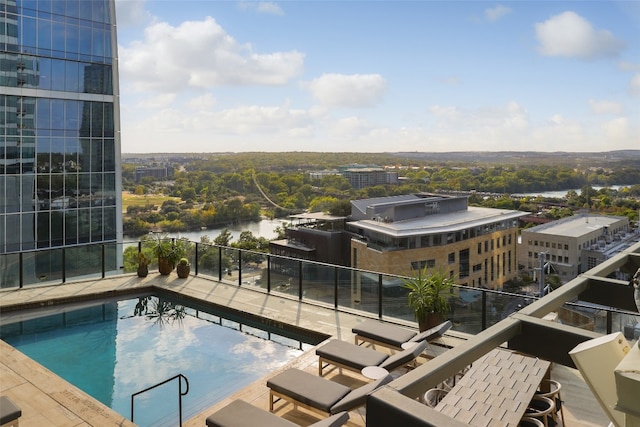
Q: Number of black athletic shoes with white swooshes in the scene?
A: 0